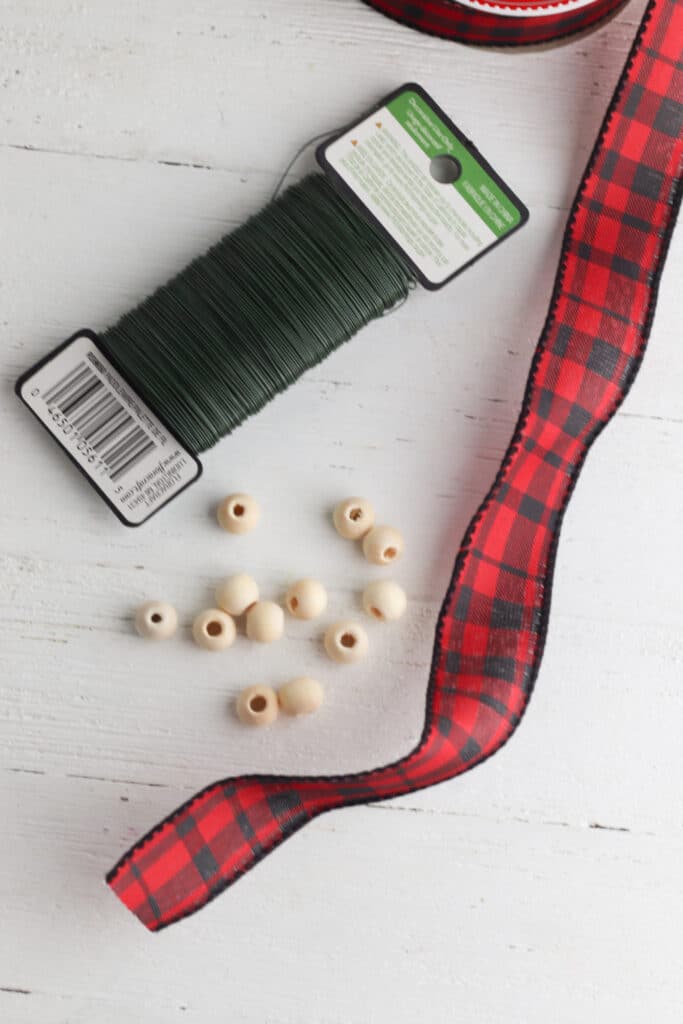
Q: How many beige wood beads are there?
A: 12